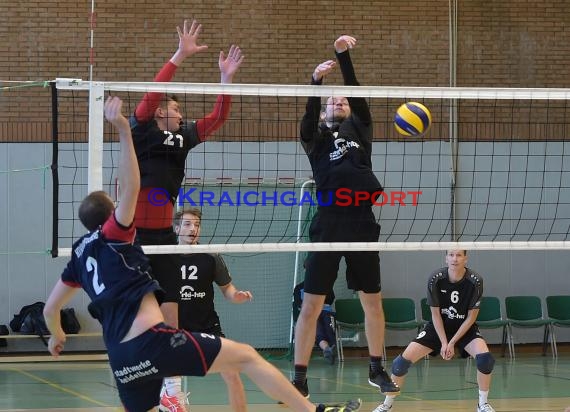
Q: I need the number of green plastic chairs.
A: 6